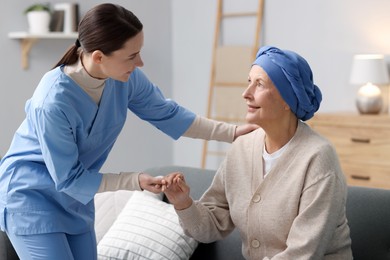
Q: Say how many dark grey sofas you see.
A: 1